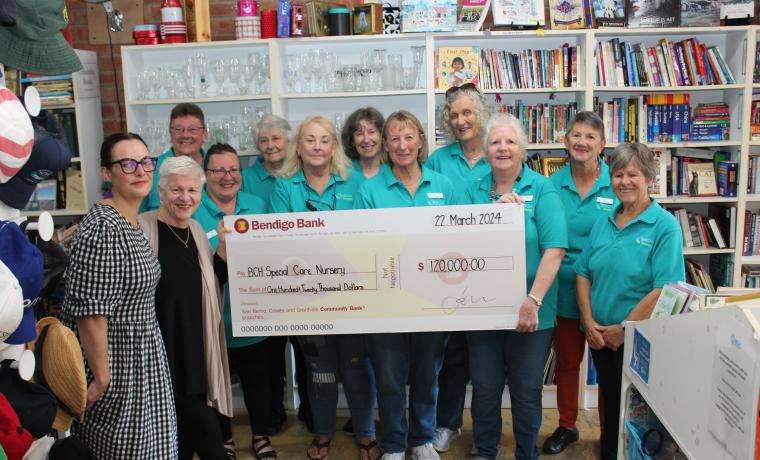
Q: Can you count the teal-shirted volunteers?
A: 10